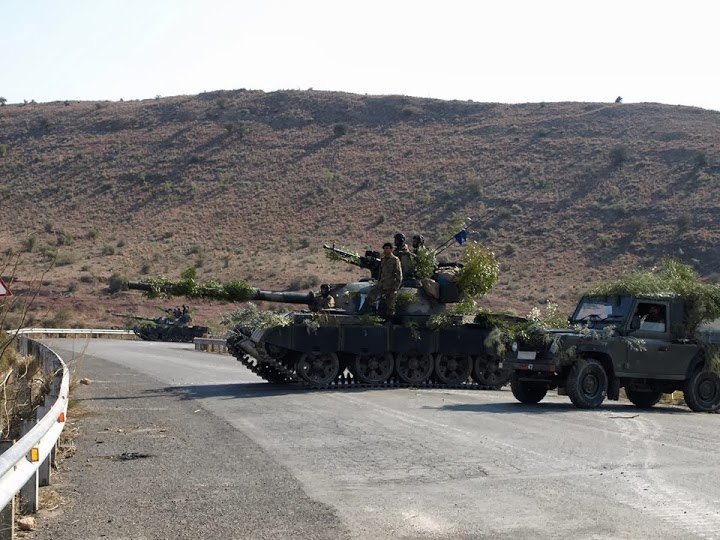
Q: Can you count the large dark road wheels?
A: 5